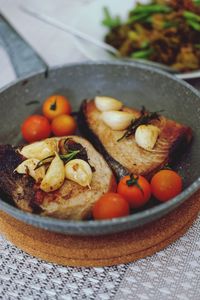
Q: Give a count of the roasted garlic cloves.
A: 7